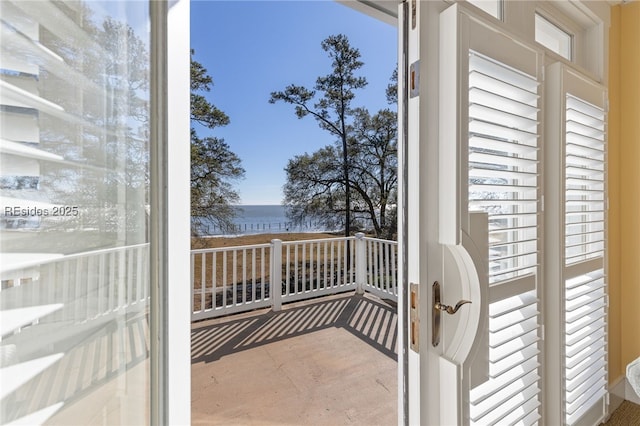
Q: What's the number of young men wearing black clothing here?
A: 0